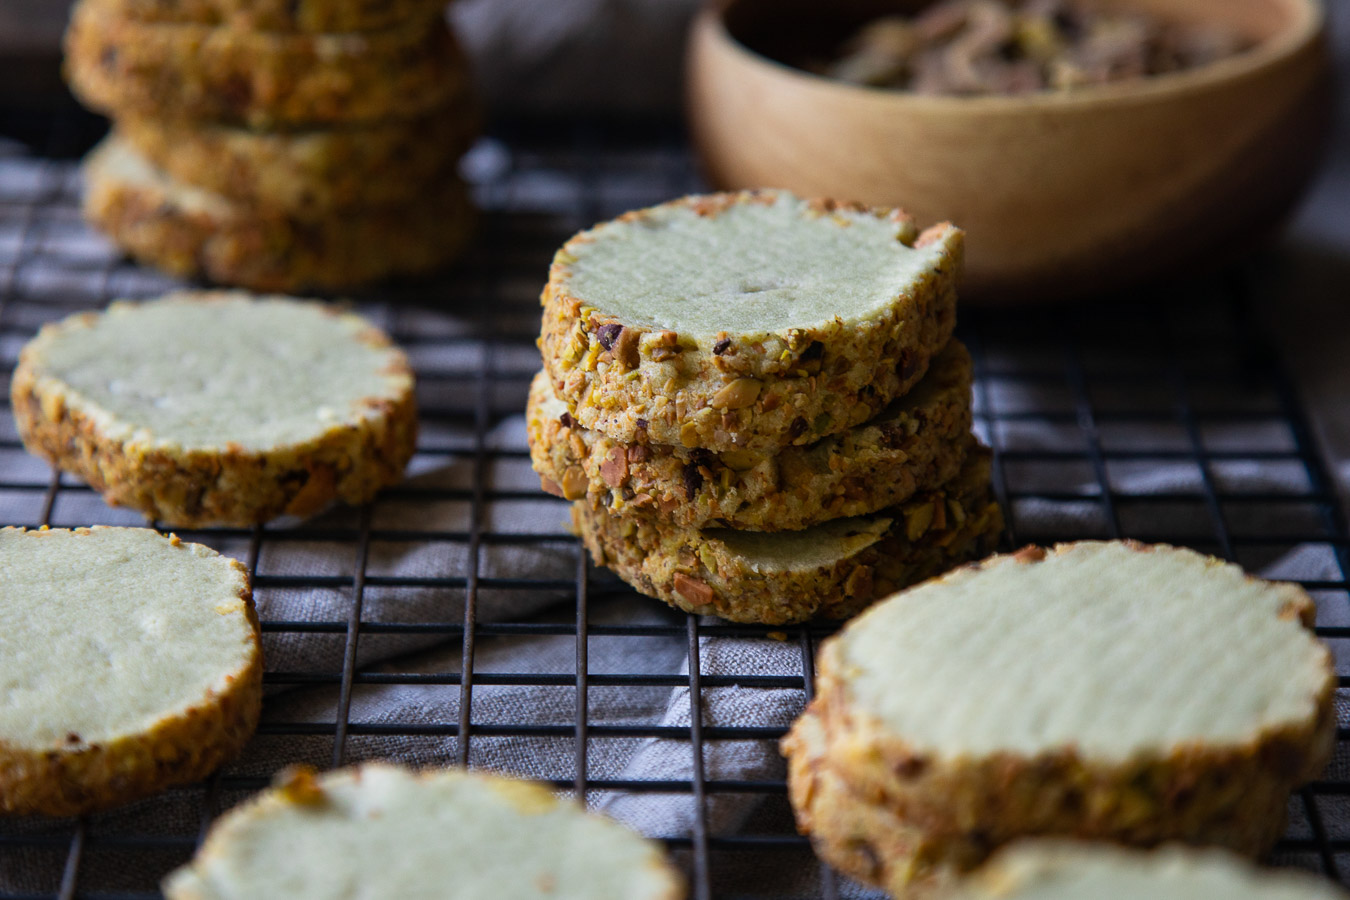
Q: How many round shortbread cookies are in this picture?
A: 13